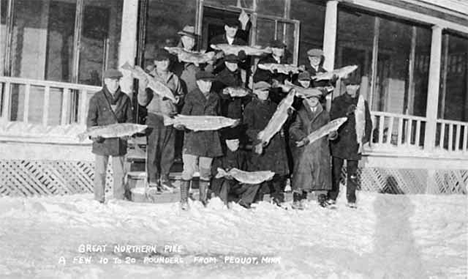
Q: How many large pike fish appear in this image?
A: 13